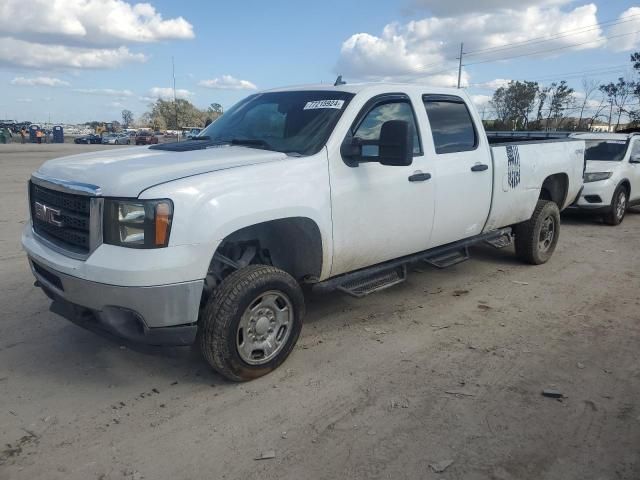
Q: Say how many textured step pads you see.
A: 3